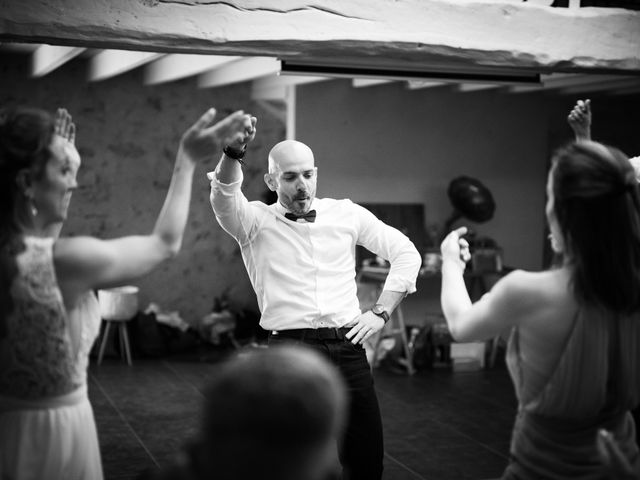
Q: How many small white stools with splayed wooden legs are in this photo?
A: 1